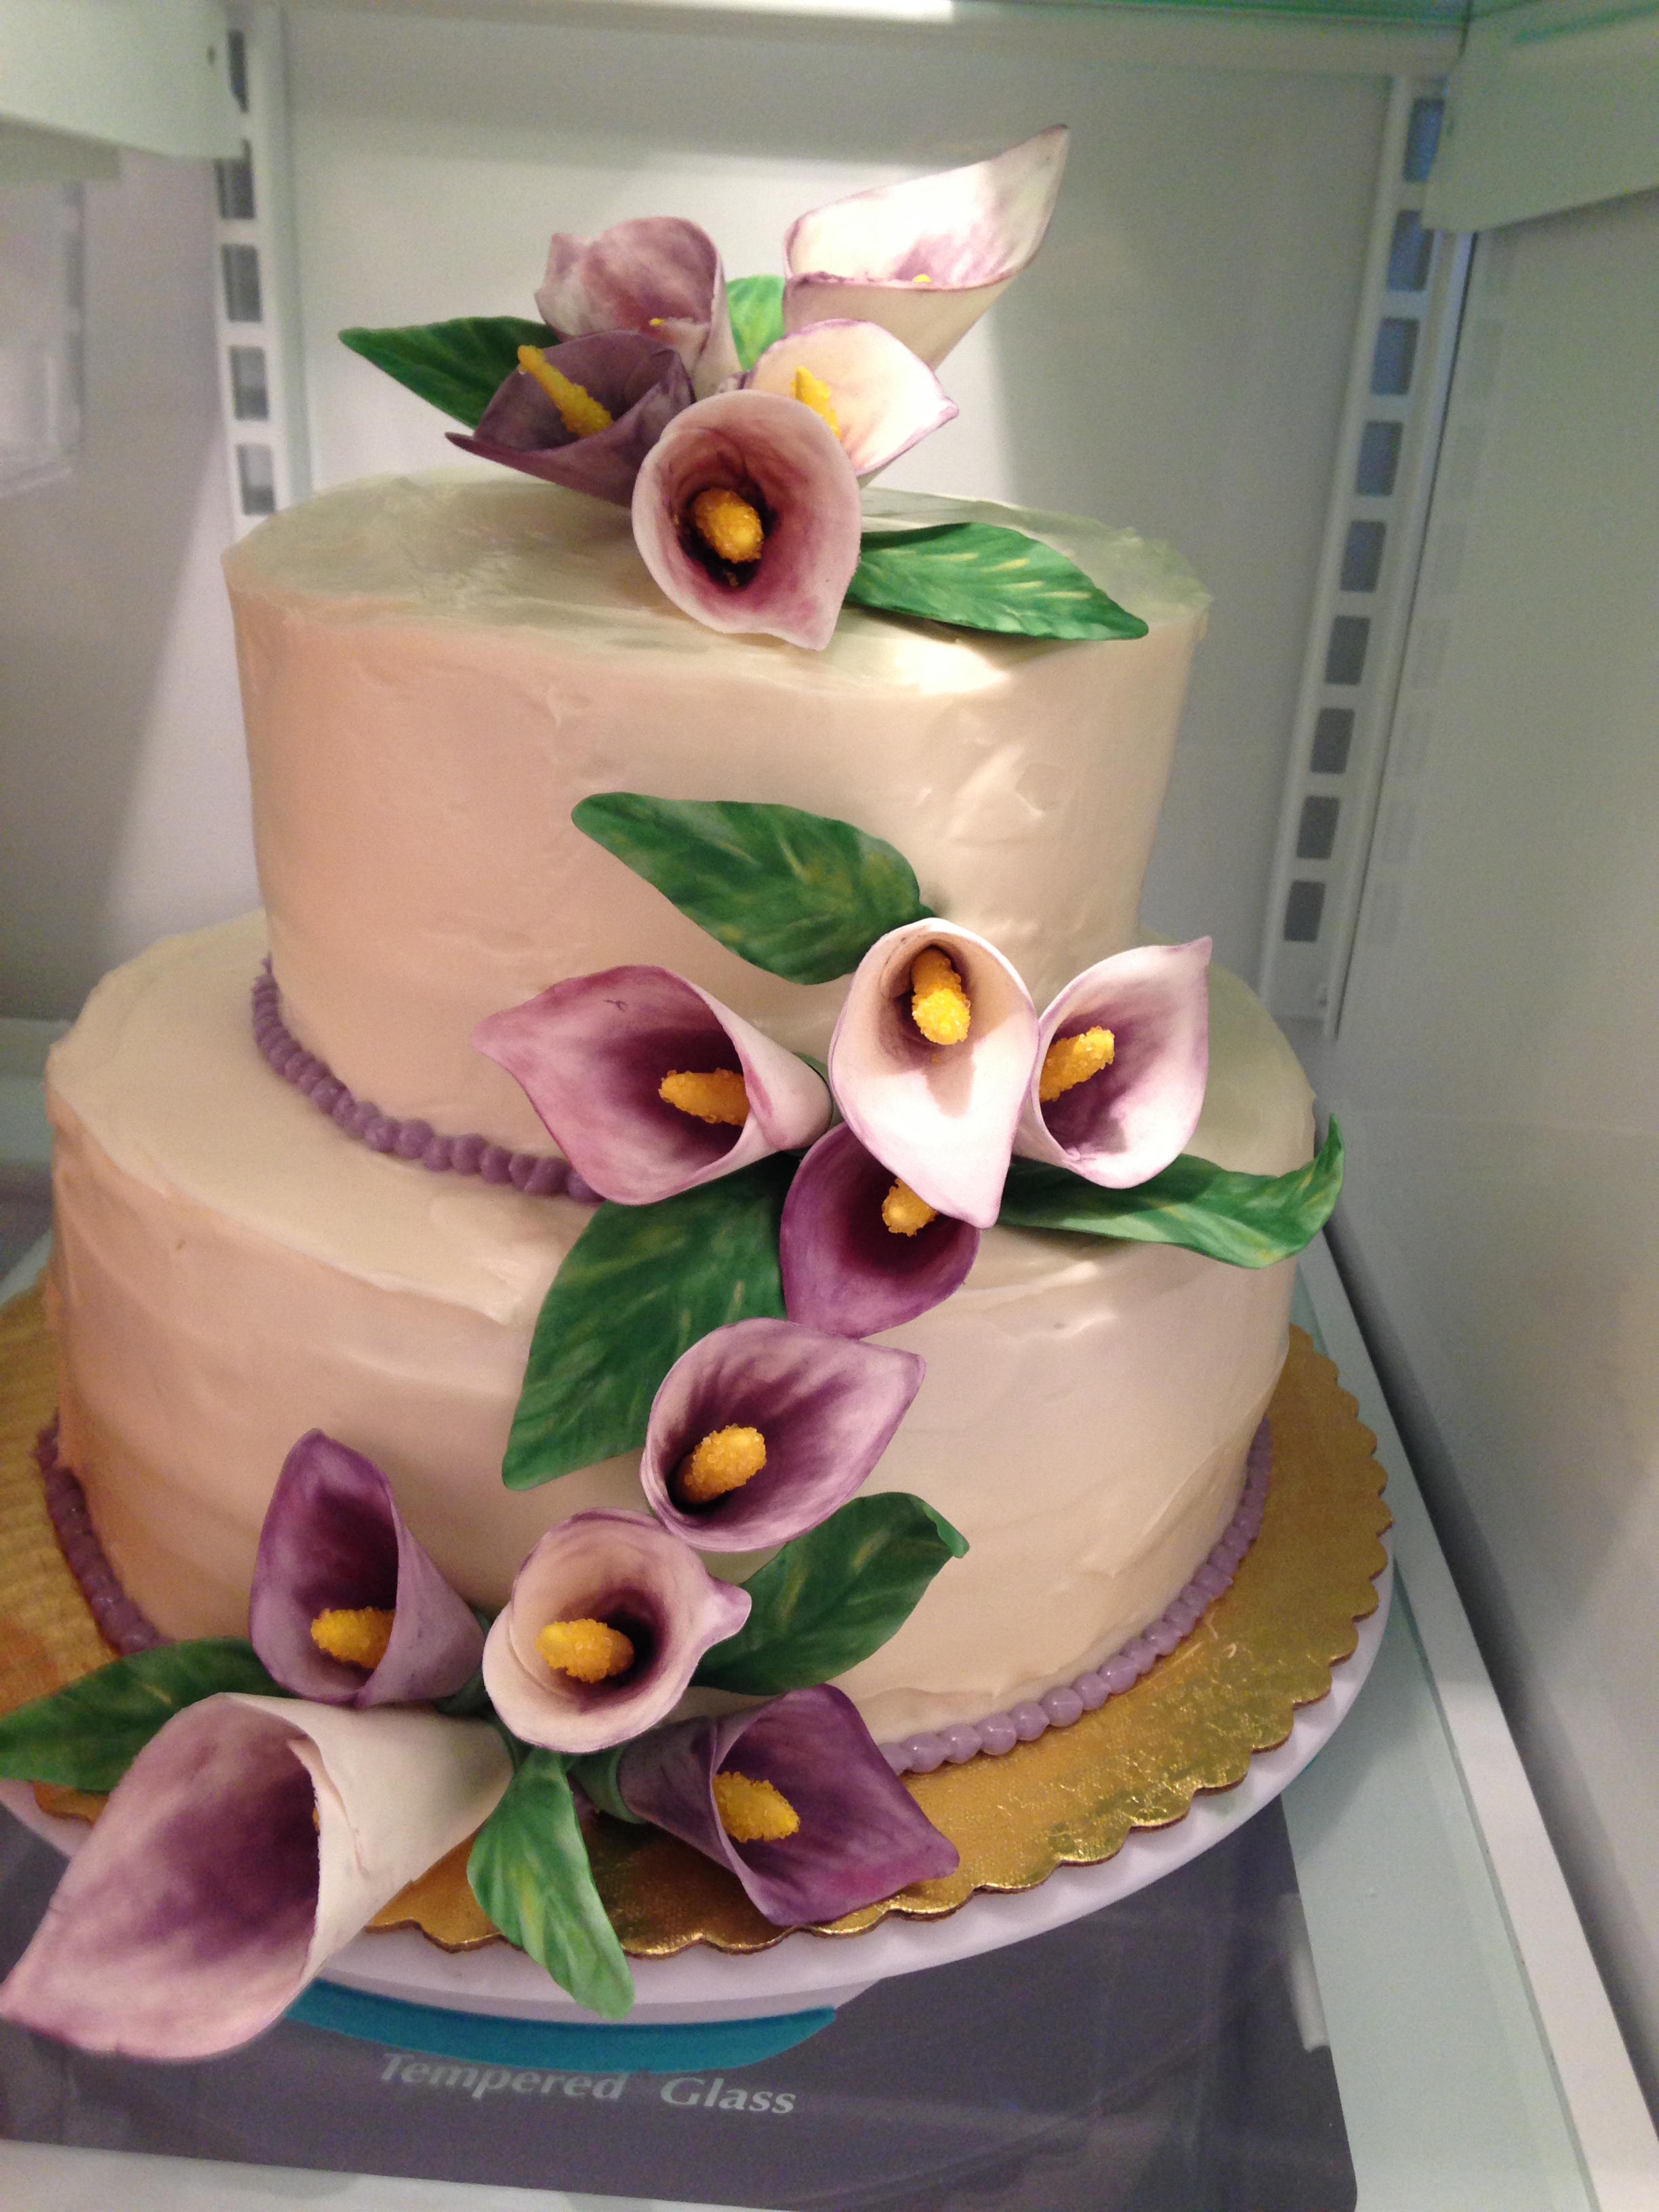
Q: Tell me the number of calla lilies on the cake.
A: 14